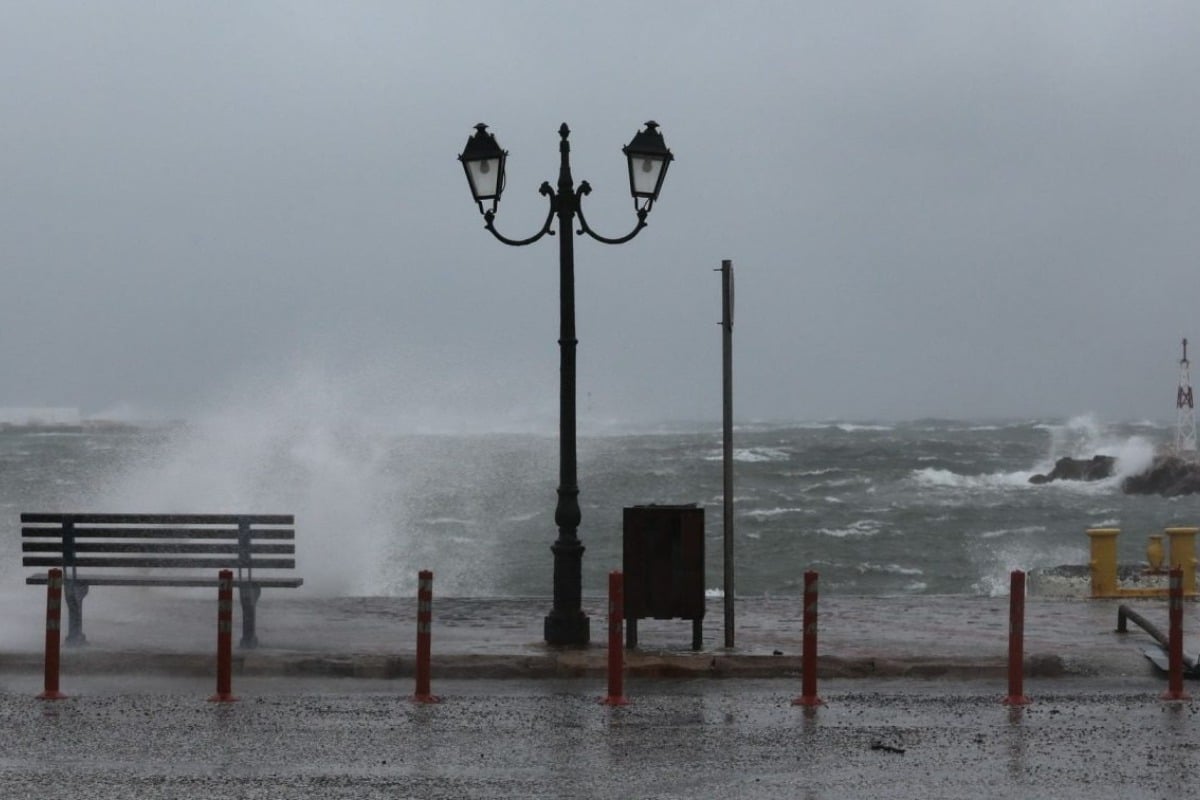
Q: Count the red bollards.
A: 7